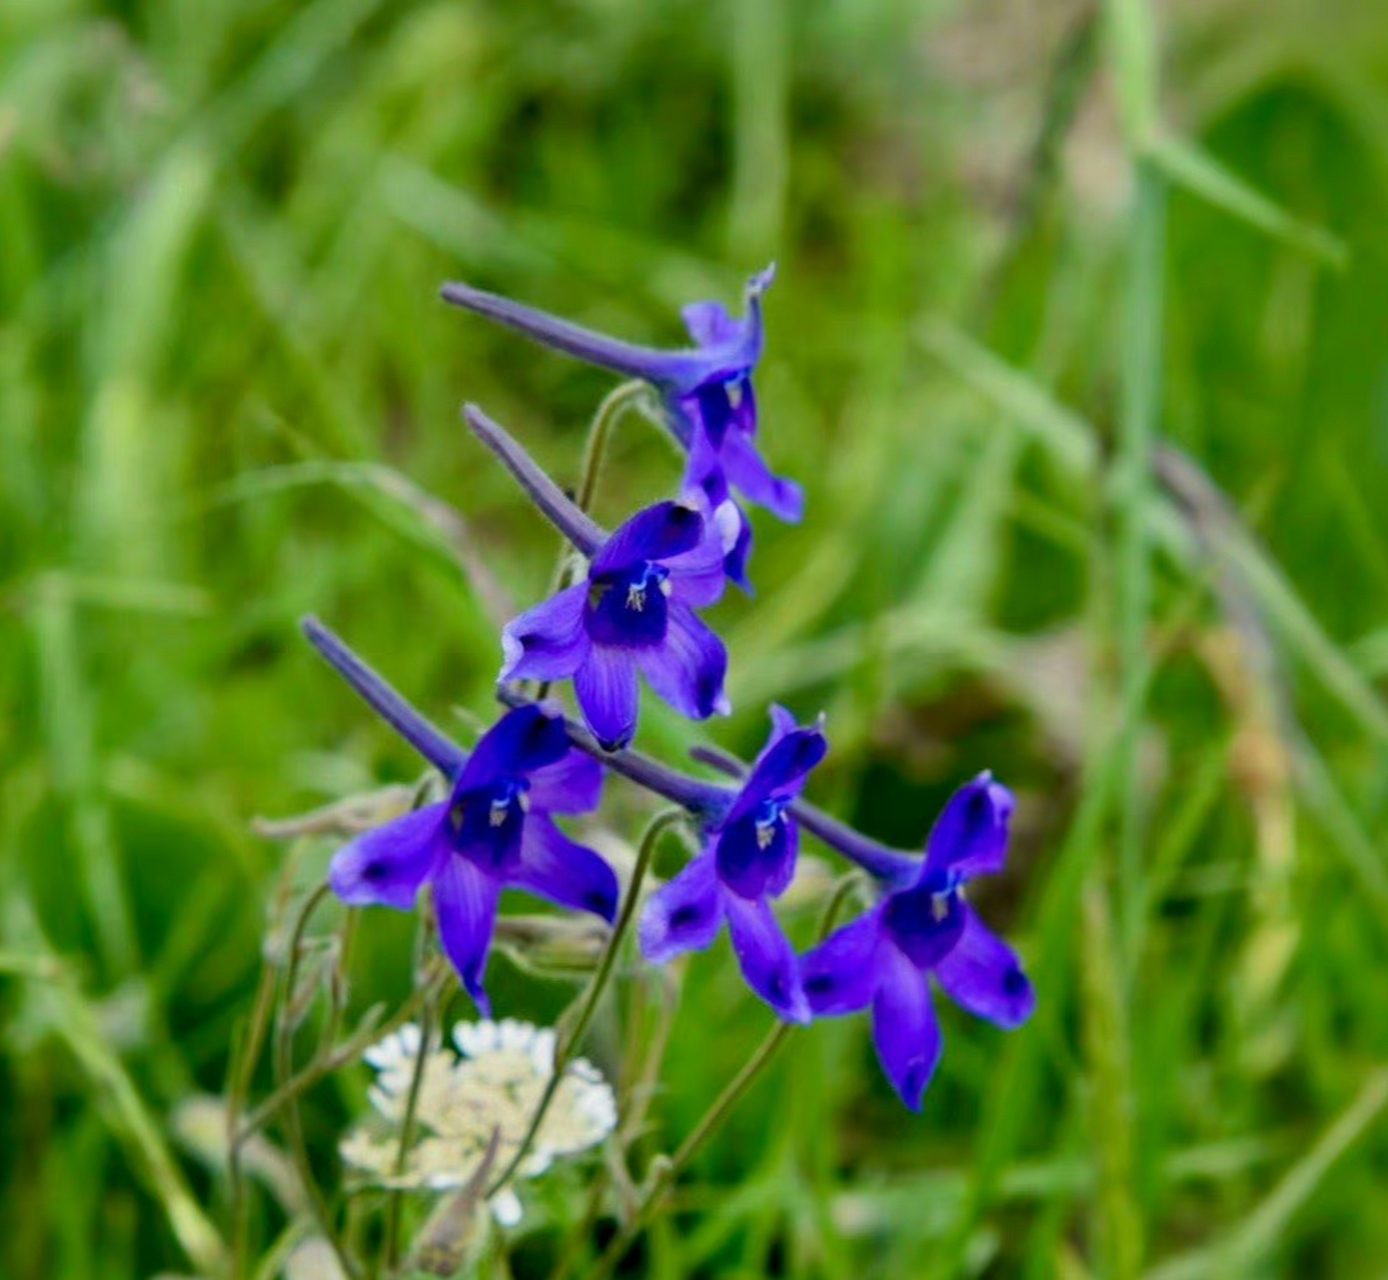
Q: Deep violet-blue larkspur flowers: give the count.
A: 5